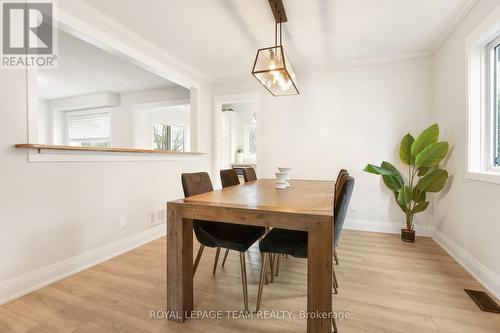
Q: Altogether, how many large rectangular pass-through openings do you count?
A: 1